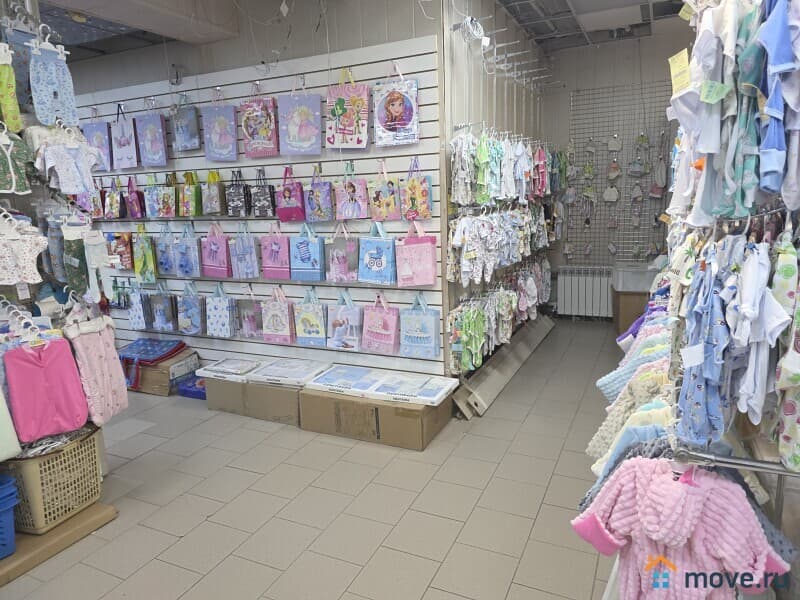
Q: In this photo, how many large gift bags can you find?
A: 9